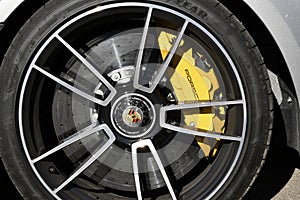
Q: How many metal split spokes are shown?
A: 5